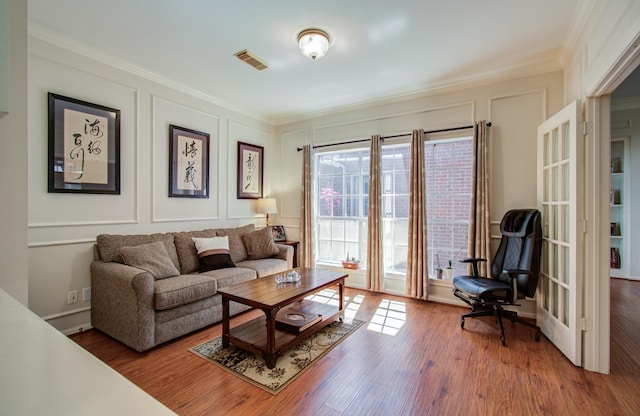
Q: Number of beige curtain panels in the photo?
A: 4